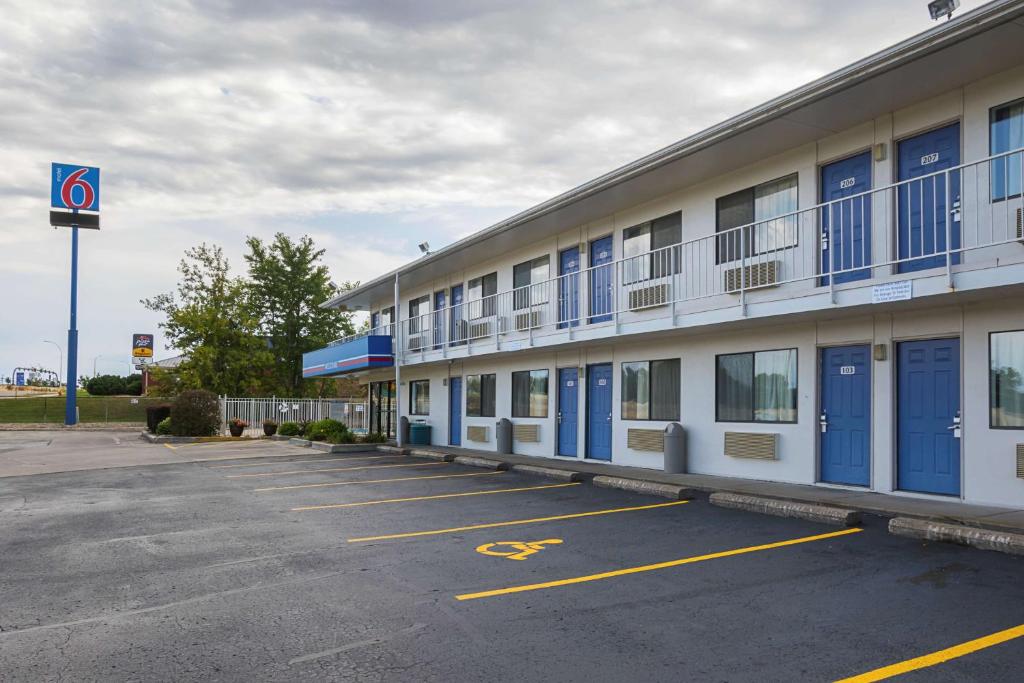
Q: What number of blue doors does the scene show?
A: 12